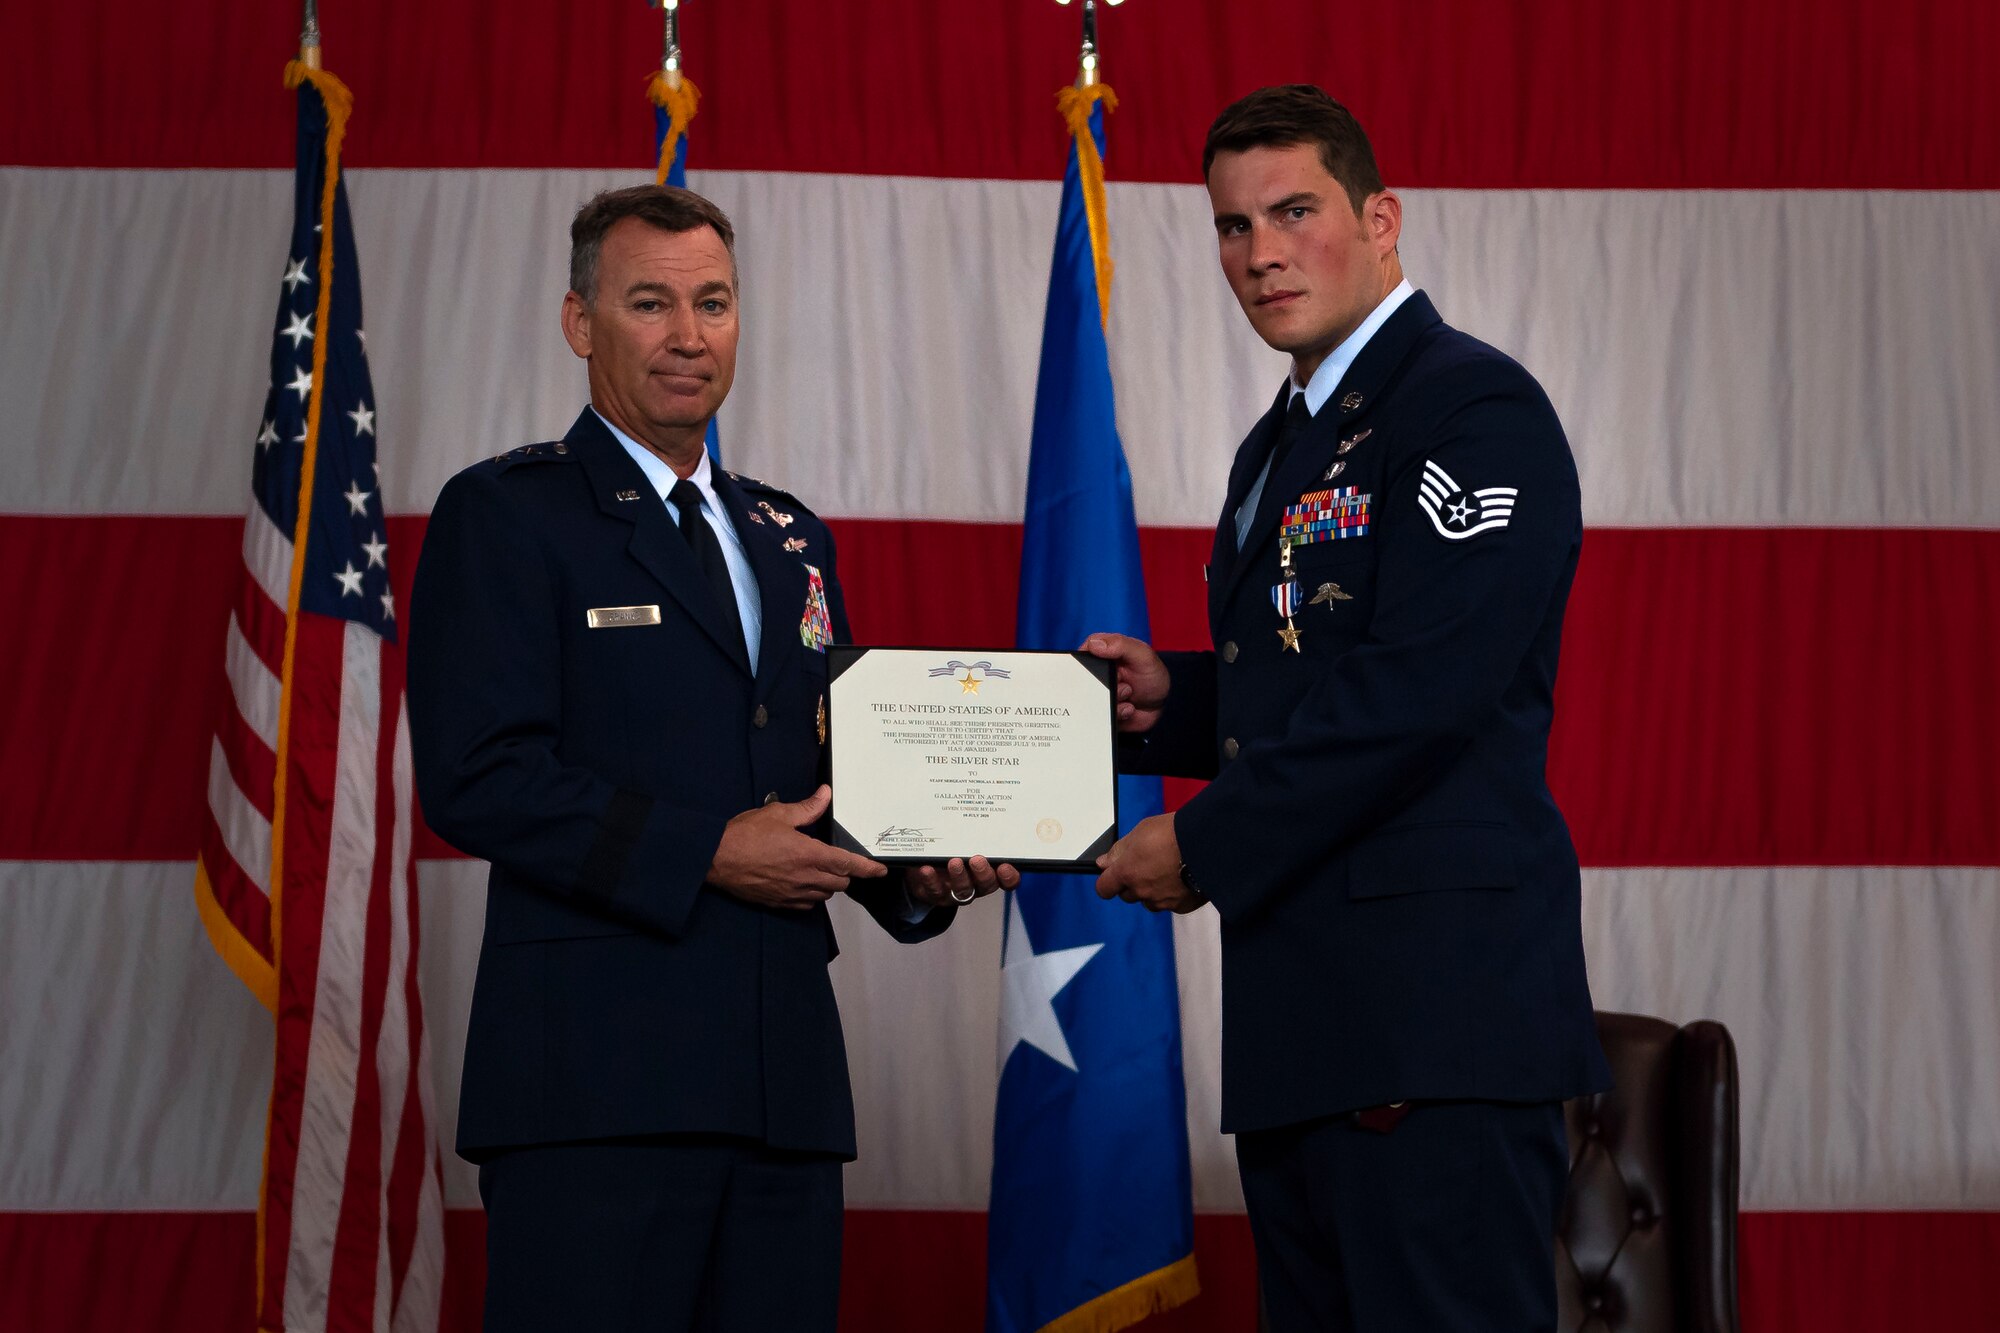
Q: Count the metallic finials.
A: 3